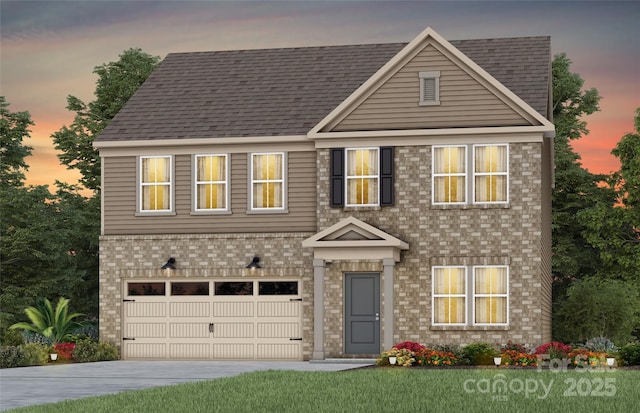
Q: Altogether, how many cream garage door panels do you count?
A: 12